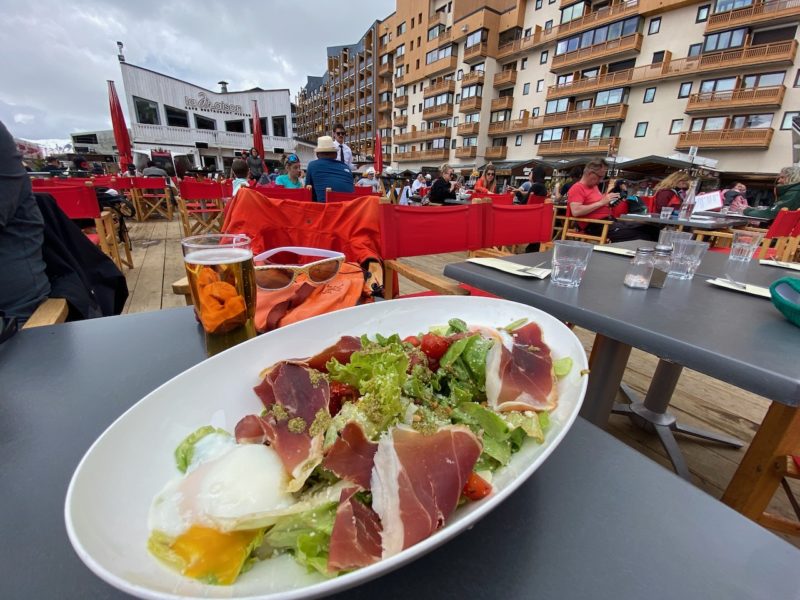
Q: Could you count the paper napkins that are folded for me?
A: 4